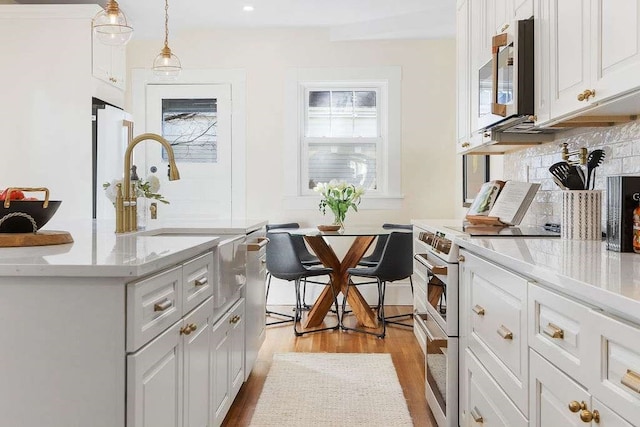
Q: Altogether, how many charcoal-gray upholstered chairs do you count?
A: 4